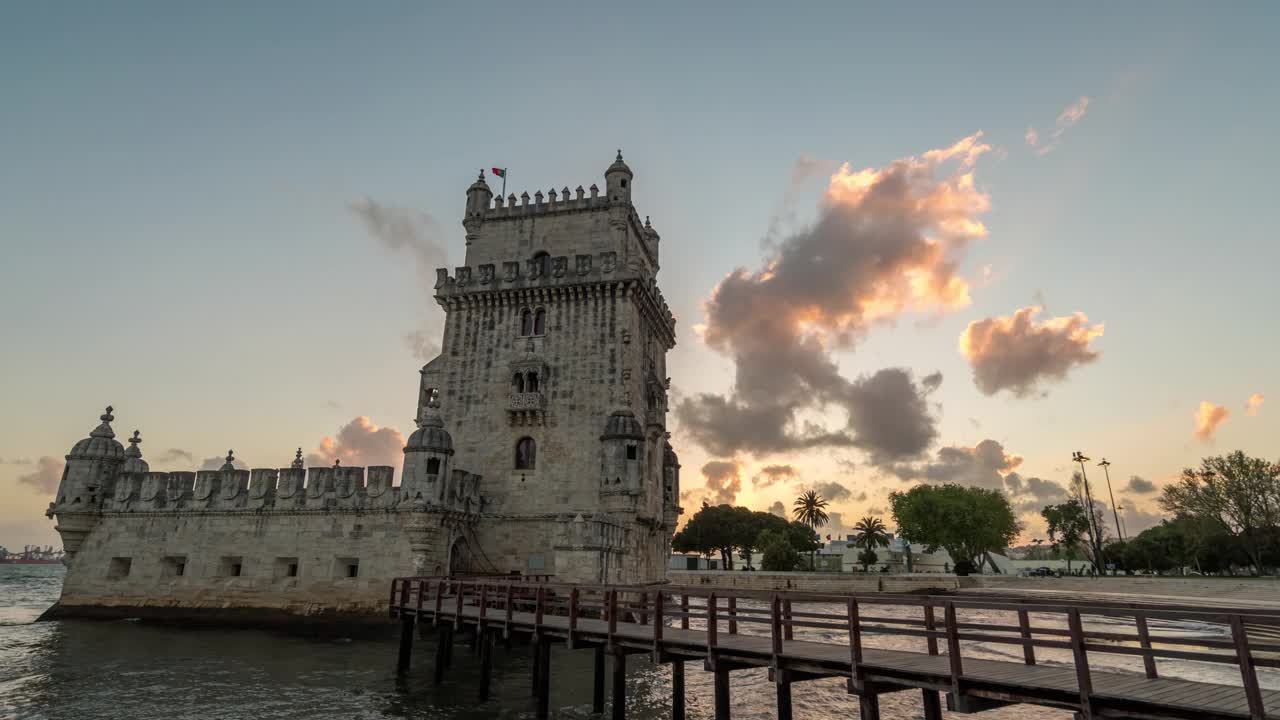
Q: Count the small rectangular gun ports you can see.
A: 5